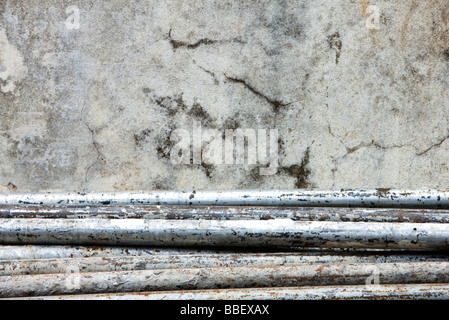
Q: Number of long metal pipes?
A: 7